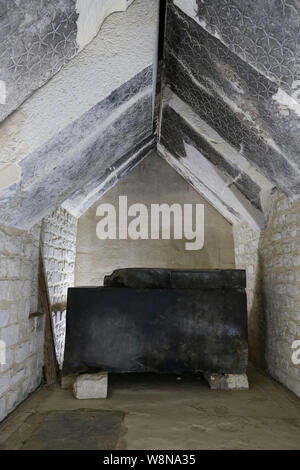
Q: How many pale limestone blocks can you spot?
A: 2